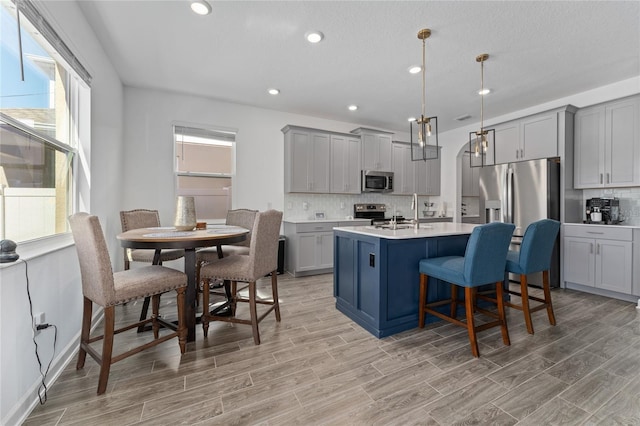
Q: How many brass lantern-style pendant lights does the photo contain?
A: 2